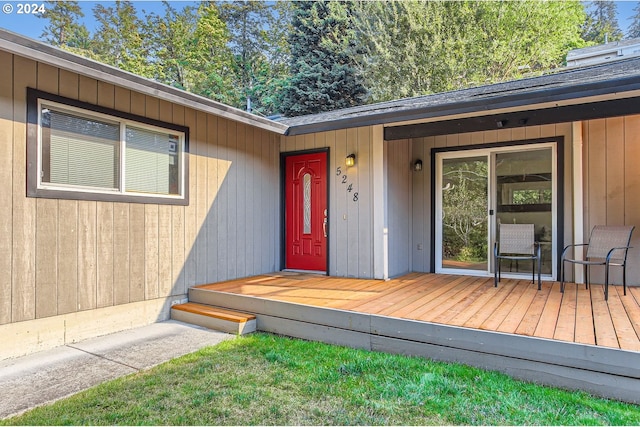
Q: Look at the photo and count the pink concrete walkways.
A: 0